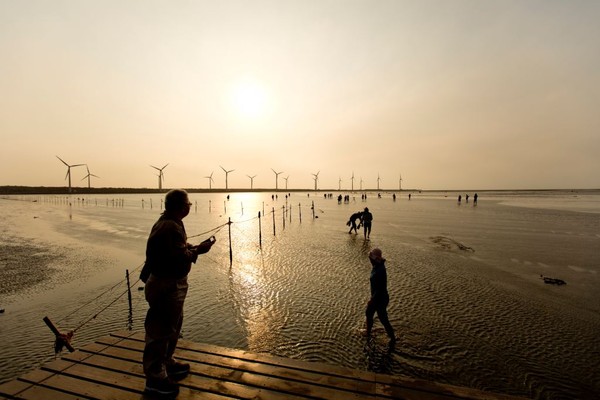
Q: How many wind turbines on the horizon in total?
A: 14